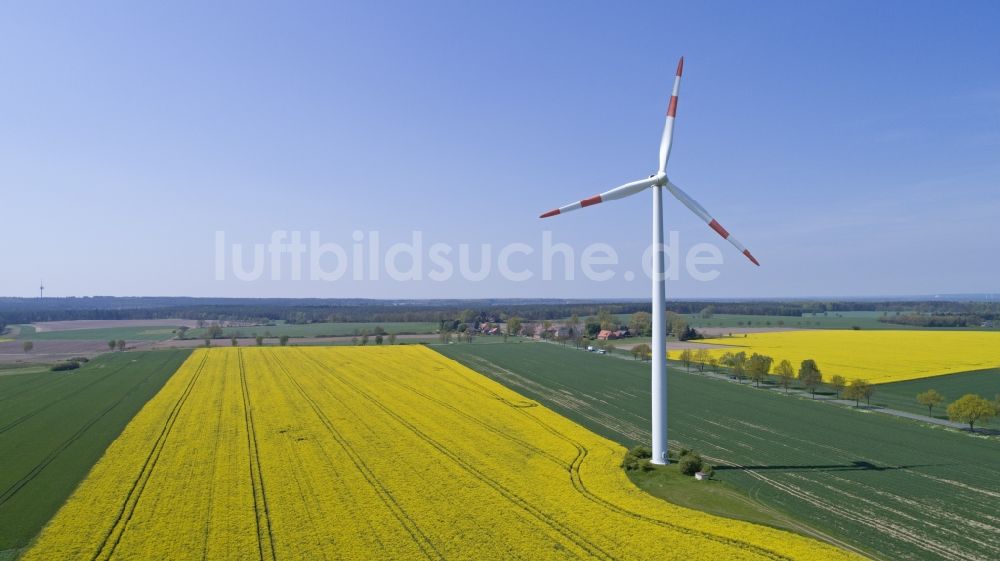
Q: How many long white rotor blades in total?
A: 3